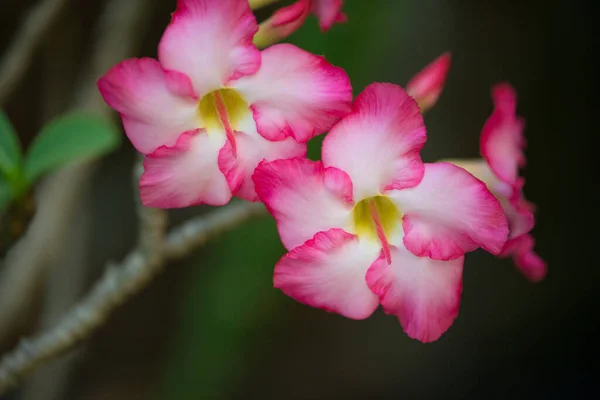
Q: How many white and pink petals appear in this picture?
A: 10